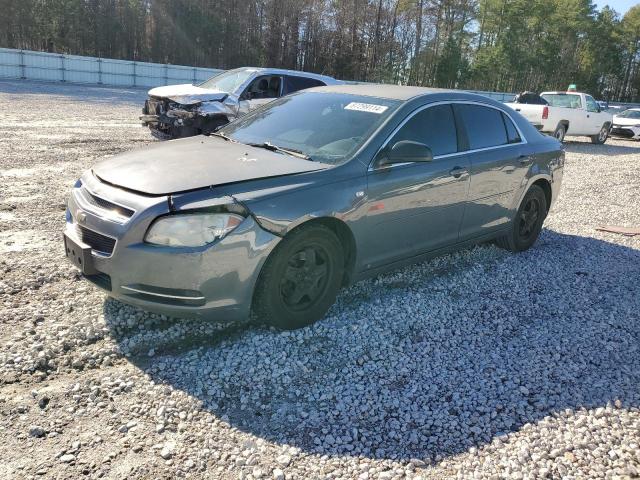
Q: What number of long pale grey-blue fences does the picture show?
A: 1